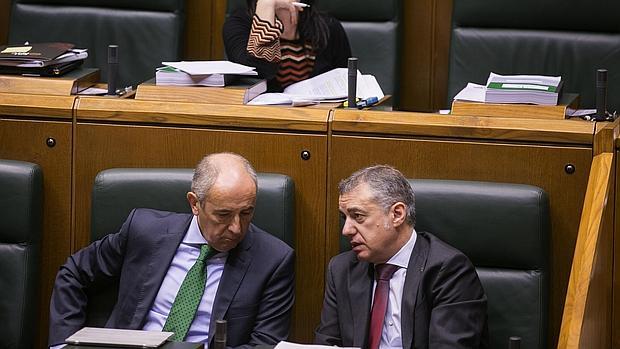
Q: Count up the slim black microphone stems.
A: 5